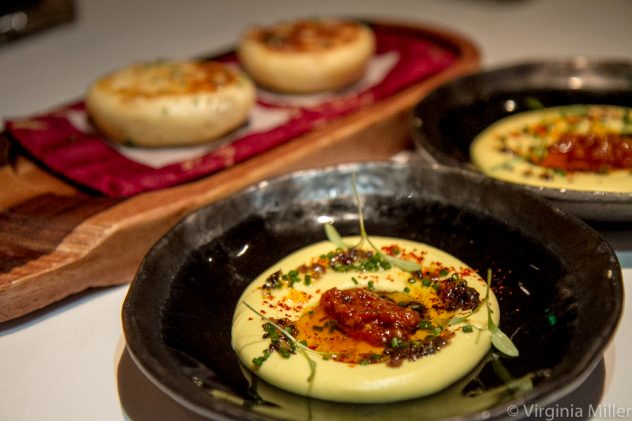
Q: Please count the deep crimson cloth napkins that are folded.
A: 1